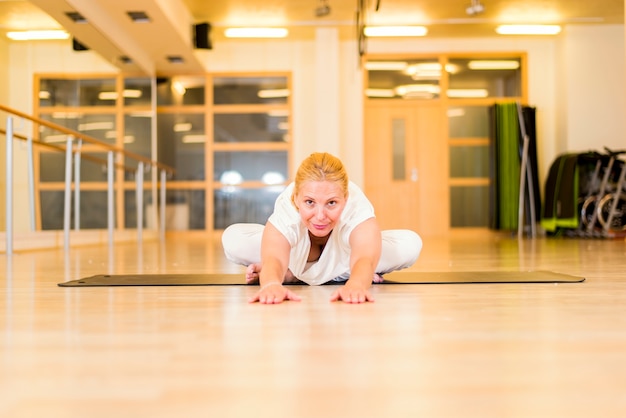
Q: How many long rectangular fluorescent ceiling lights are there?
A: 4